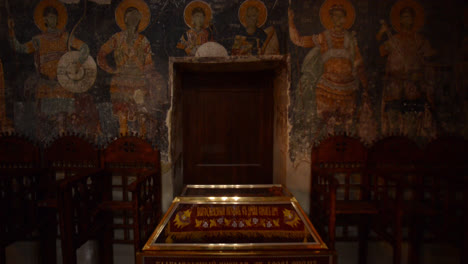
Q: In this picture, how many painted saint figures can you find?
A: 6